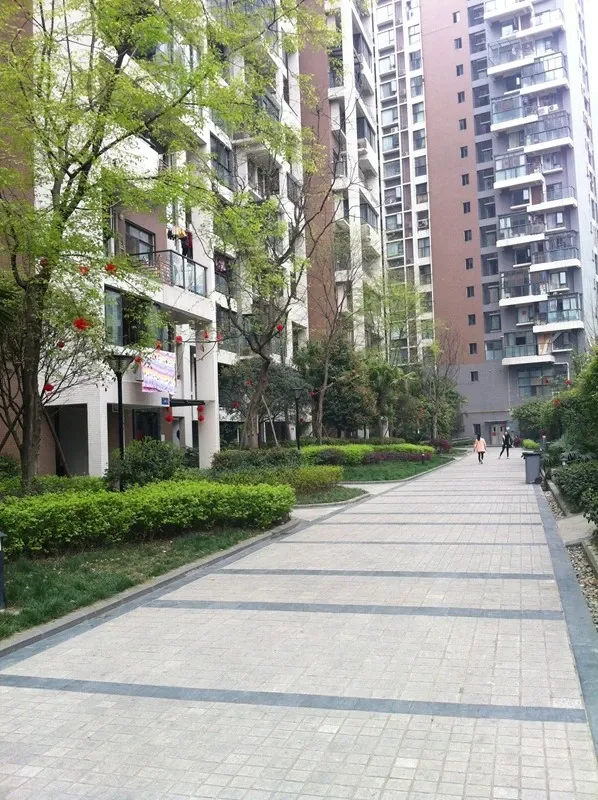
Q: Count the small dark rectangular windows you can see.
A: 14